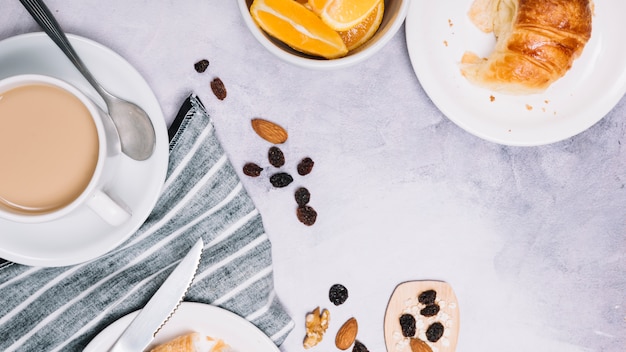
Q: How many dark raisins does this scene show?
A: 14